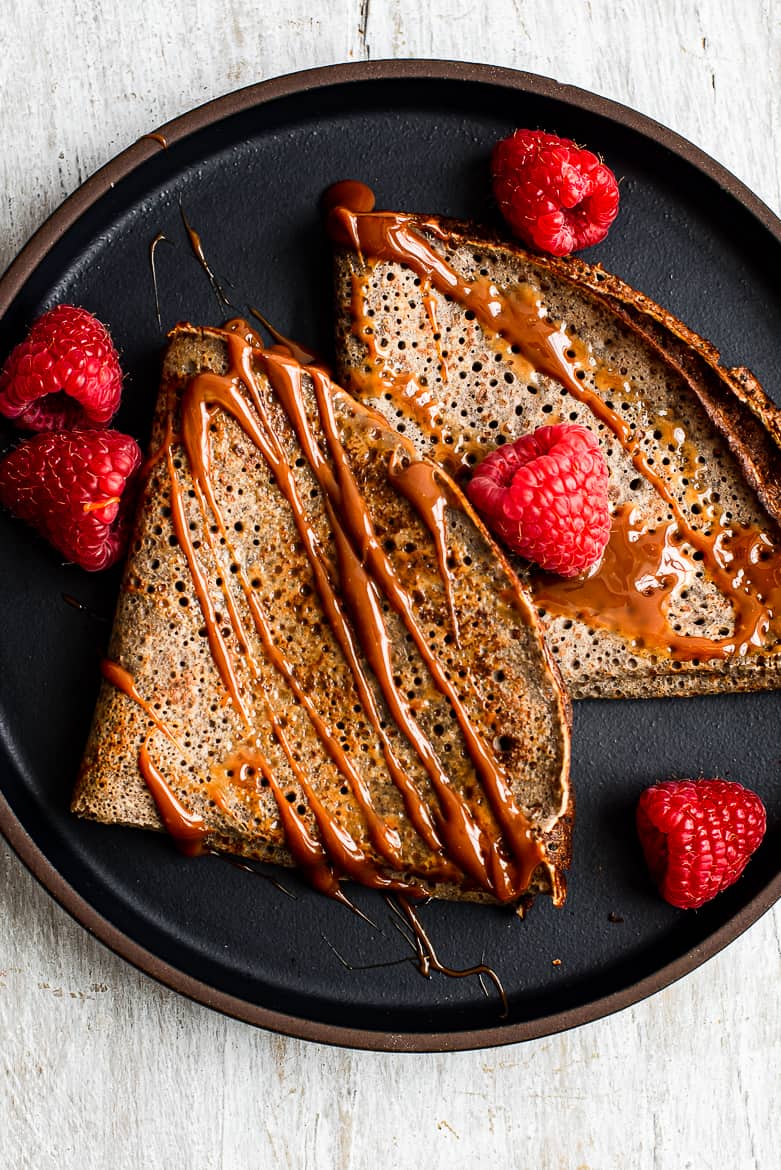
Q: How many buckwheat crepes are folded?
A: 2